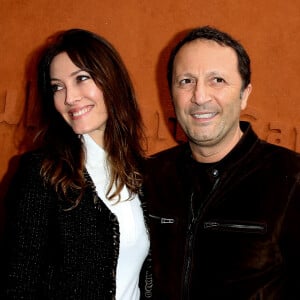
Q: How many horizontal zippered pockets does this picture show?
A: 2